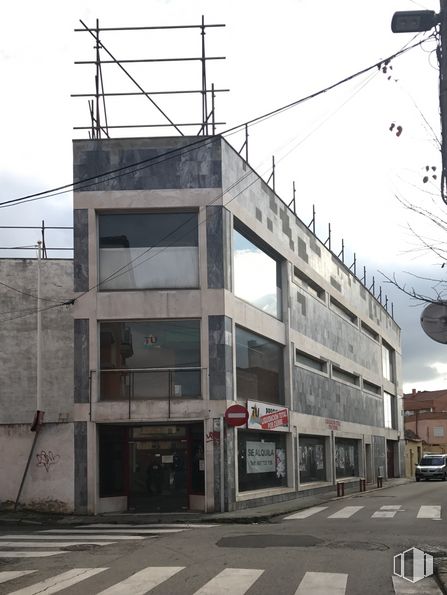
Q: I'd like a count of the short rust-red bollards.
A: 3